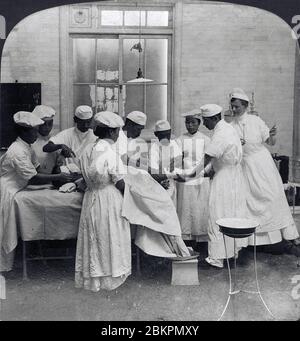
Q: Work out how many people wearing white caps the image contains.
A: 9